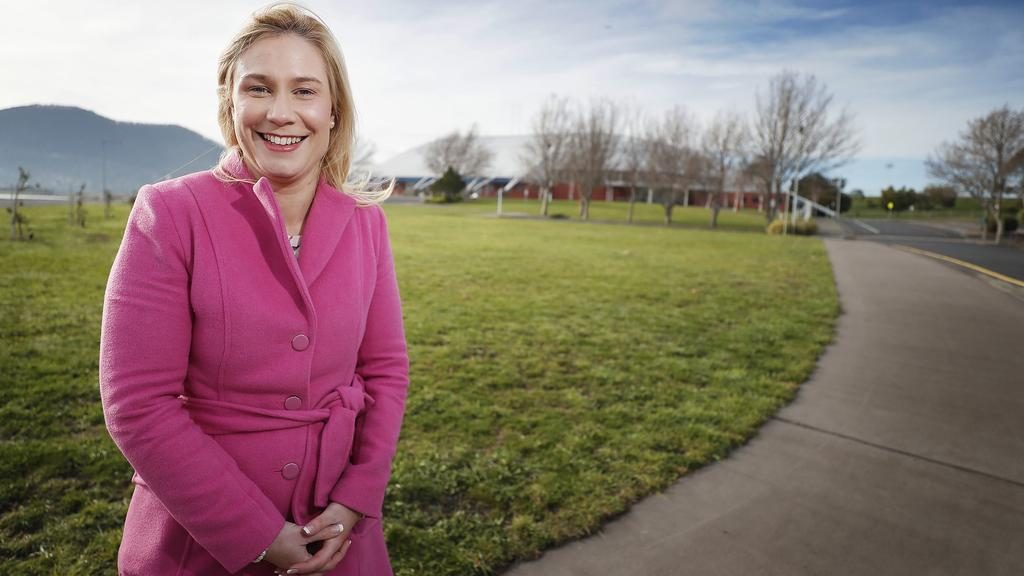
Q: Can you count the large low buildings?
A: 1